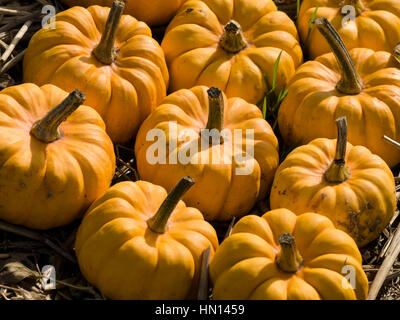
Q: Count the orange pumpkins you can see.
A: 10